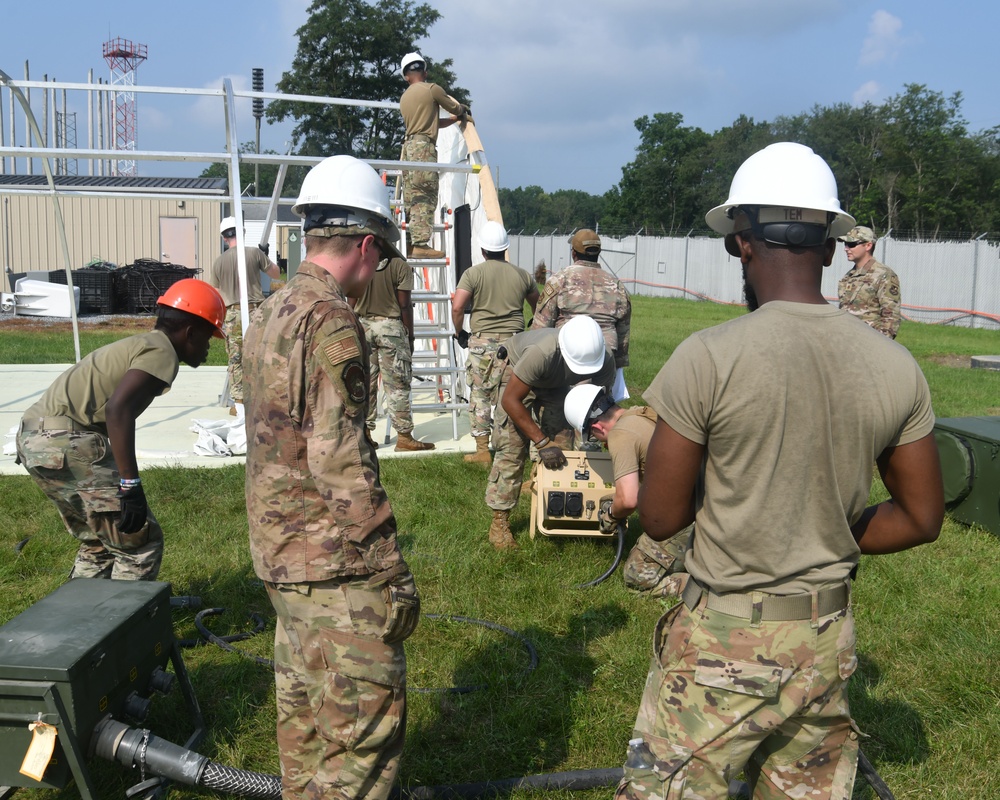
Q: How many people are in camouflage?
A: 11